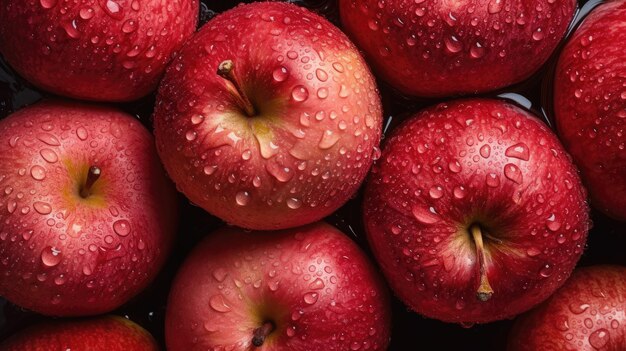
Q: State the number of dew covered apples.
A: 9